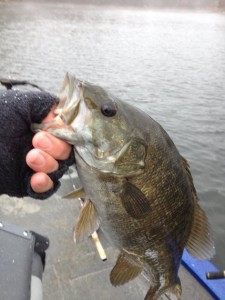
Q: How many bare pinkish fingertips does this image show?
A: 3